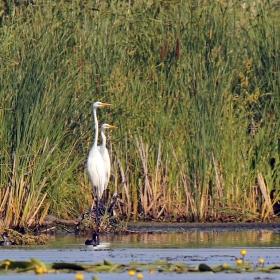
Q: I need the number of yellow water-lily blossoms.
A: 9